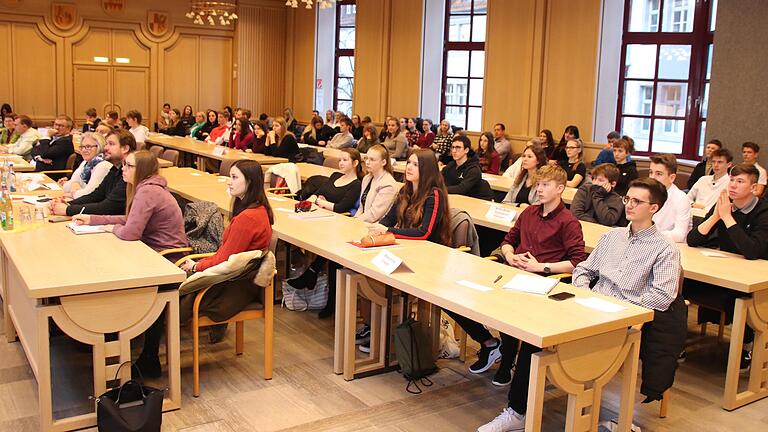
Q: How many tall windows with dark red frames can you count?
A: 3